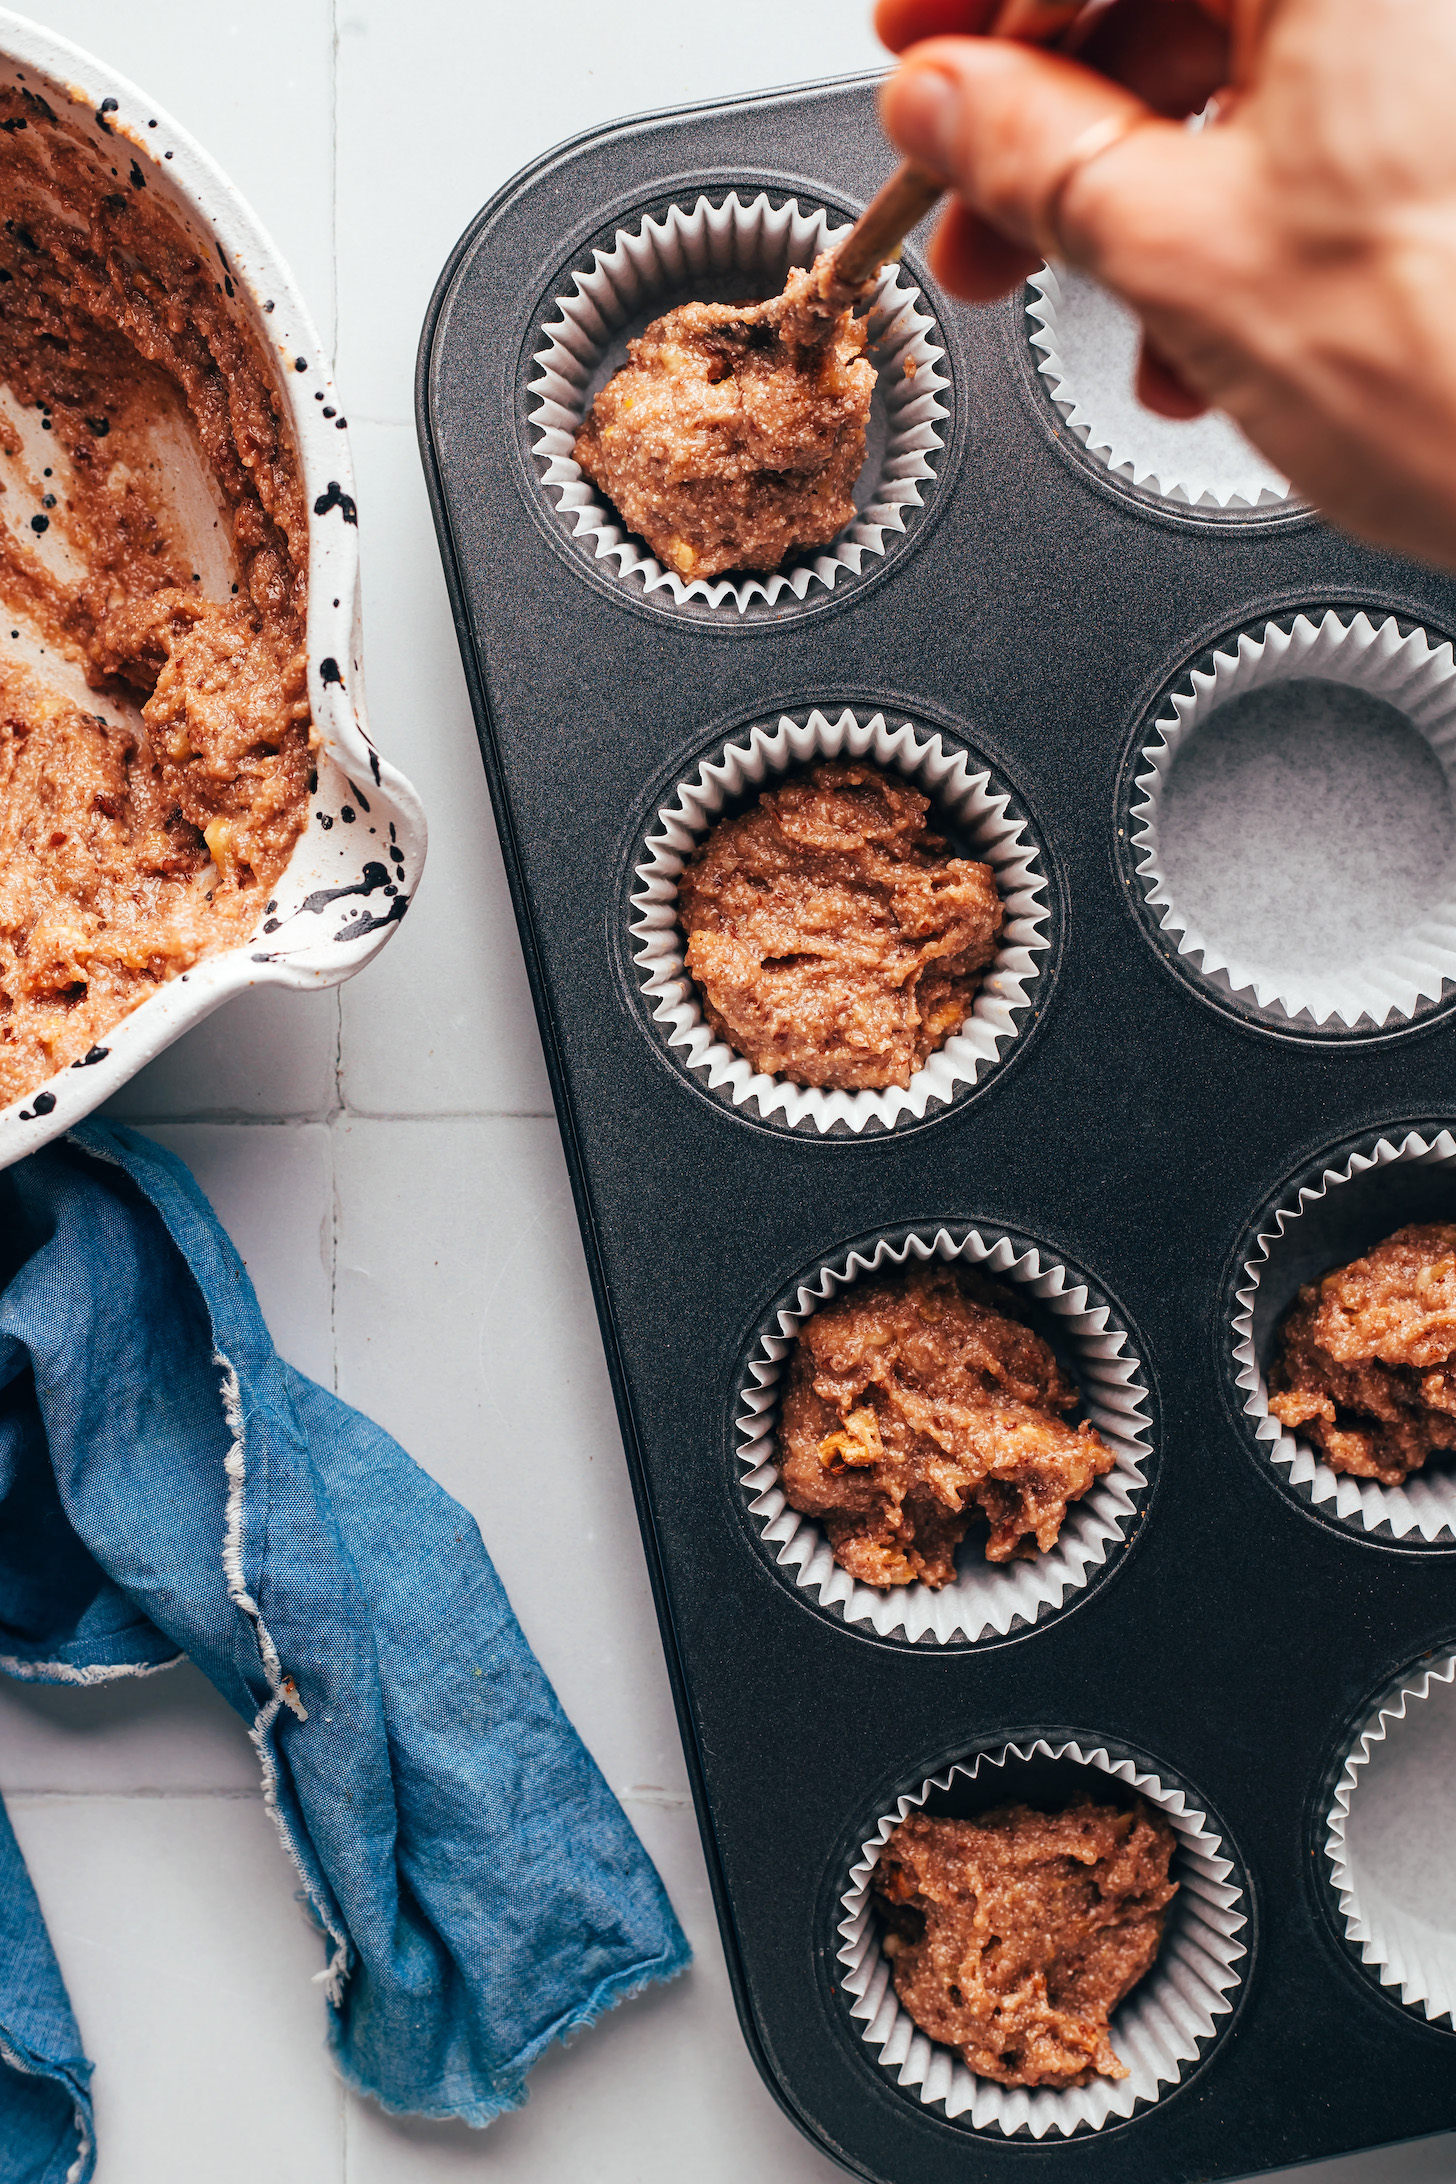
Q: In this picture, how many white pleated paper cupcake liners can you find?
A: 8